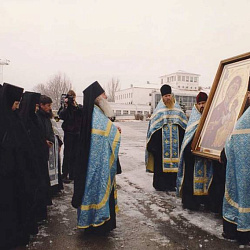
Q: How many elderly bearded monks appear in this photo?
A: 1